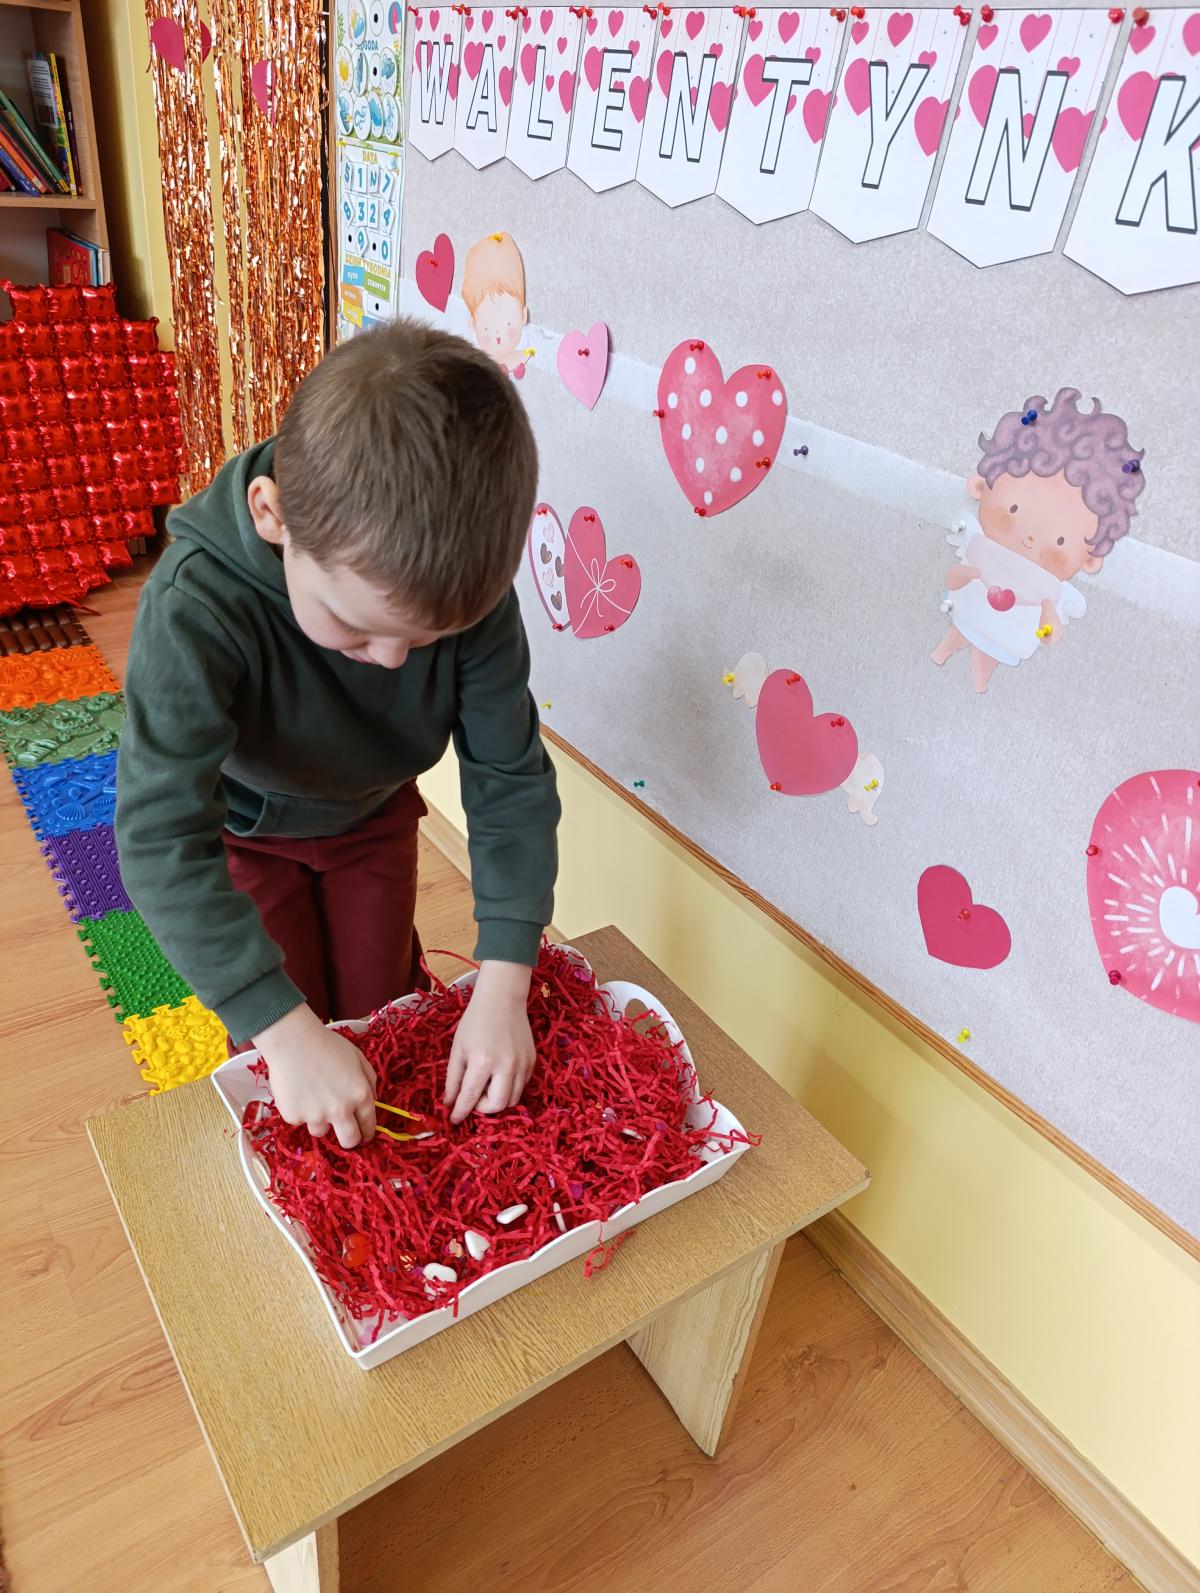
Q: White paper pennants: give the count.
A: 9